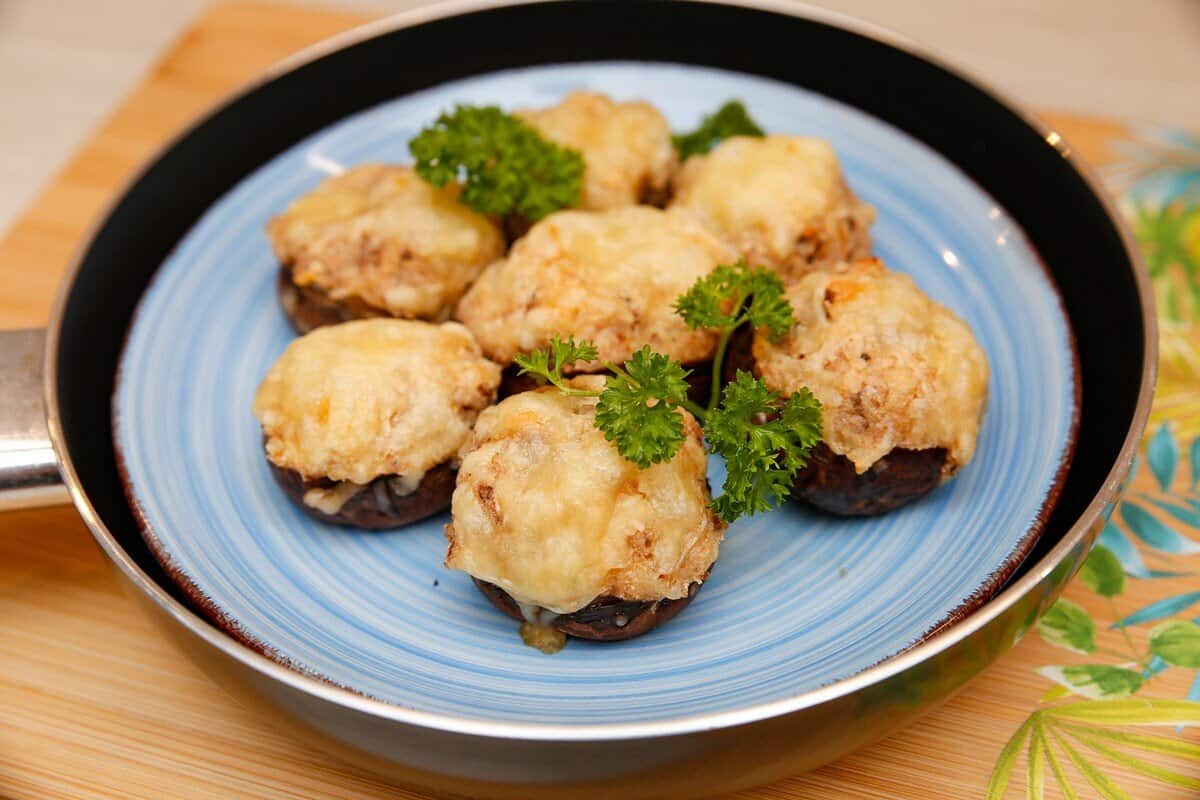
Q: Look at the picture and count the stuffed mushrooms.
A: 7